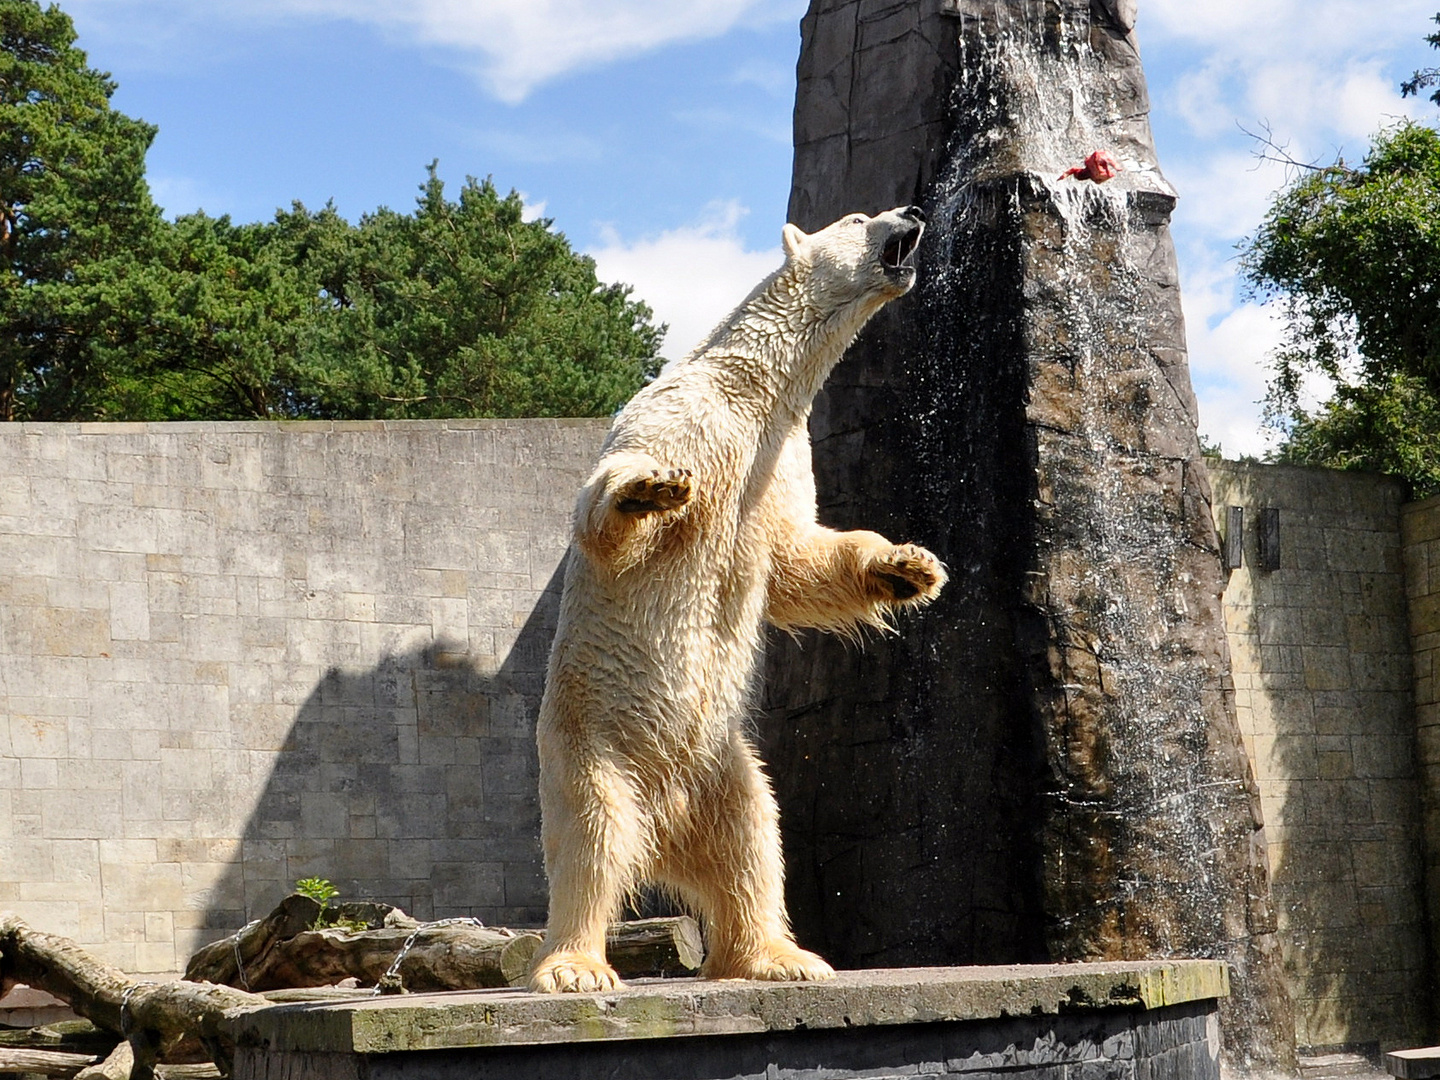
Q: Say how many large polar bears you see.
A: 1